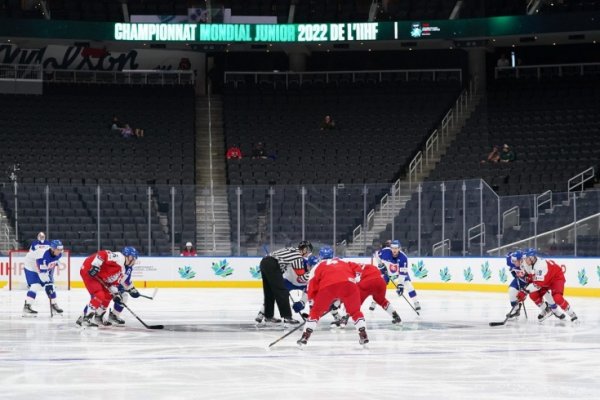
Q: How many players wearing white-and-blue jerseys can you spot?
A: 6